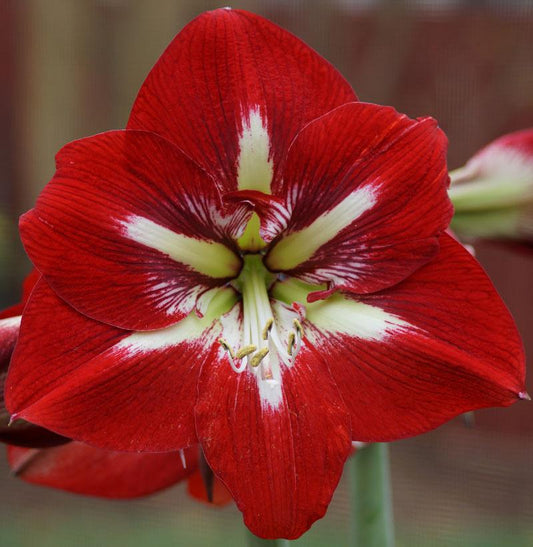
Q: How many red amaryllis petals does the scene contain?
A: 6